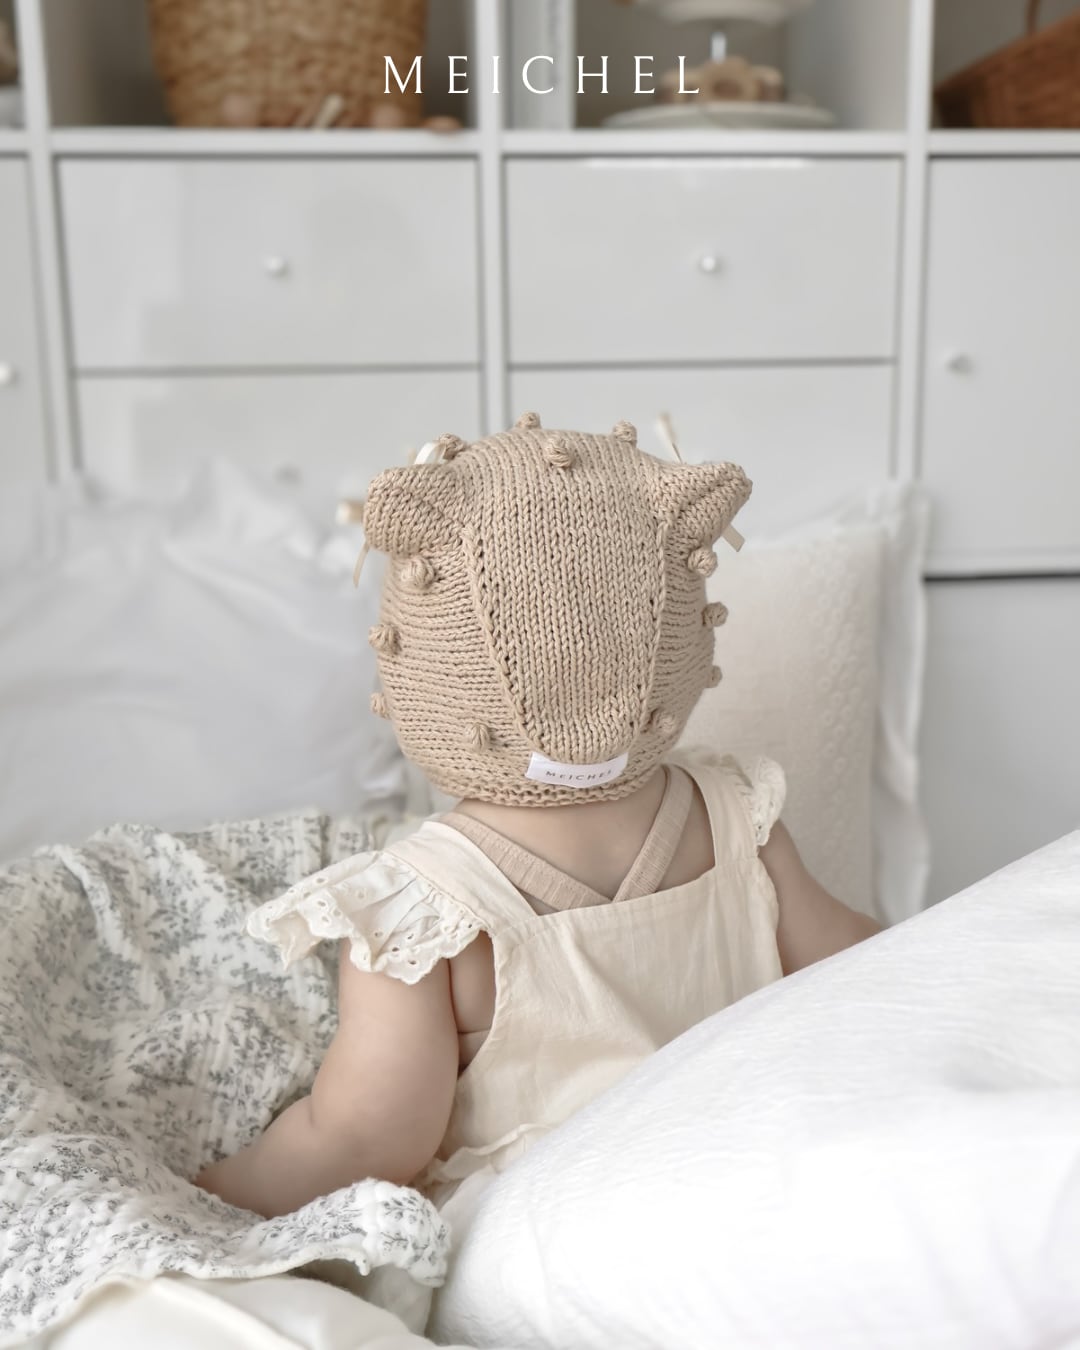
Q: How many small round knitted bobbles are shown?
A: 12